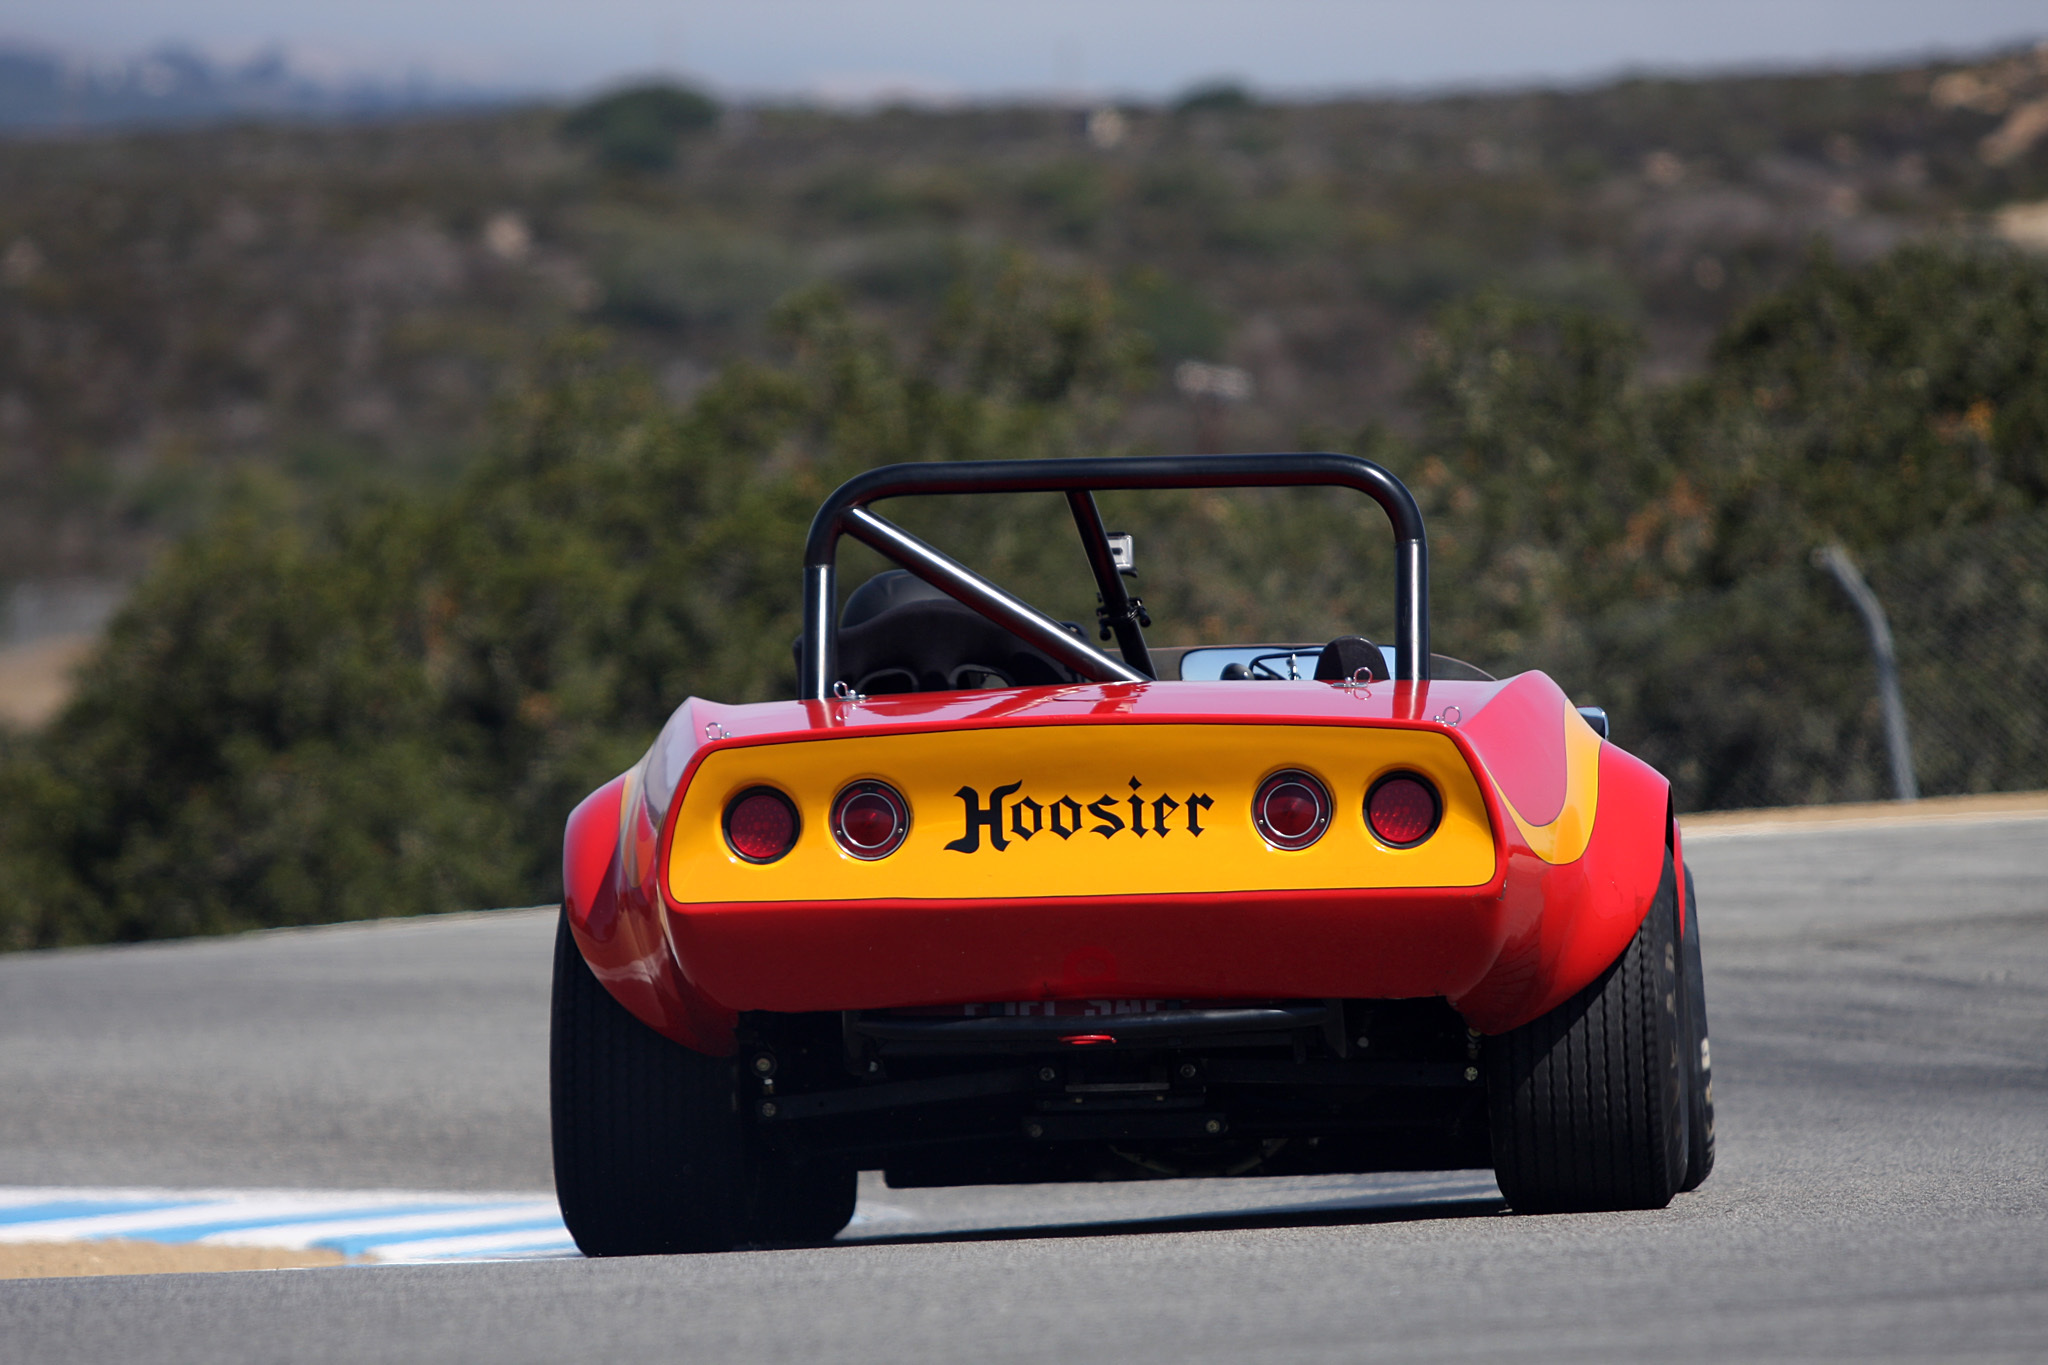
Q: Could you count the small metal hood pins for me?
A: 4